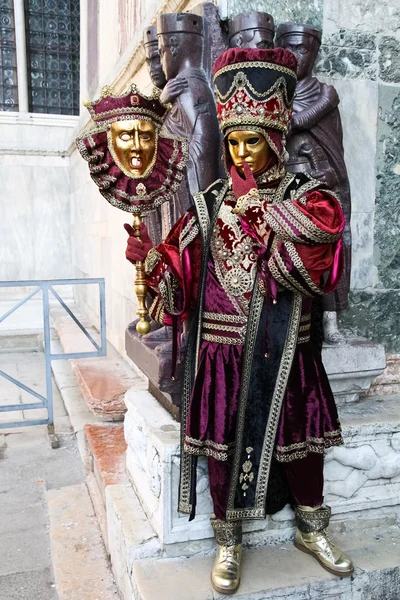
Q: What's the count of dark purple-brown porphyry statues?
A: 4